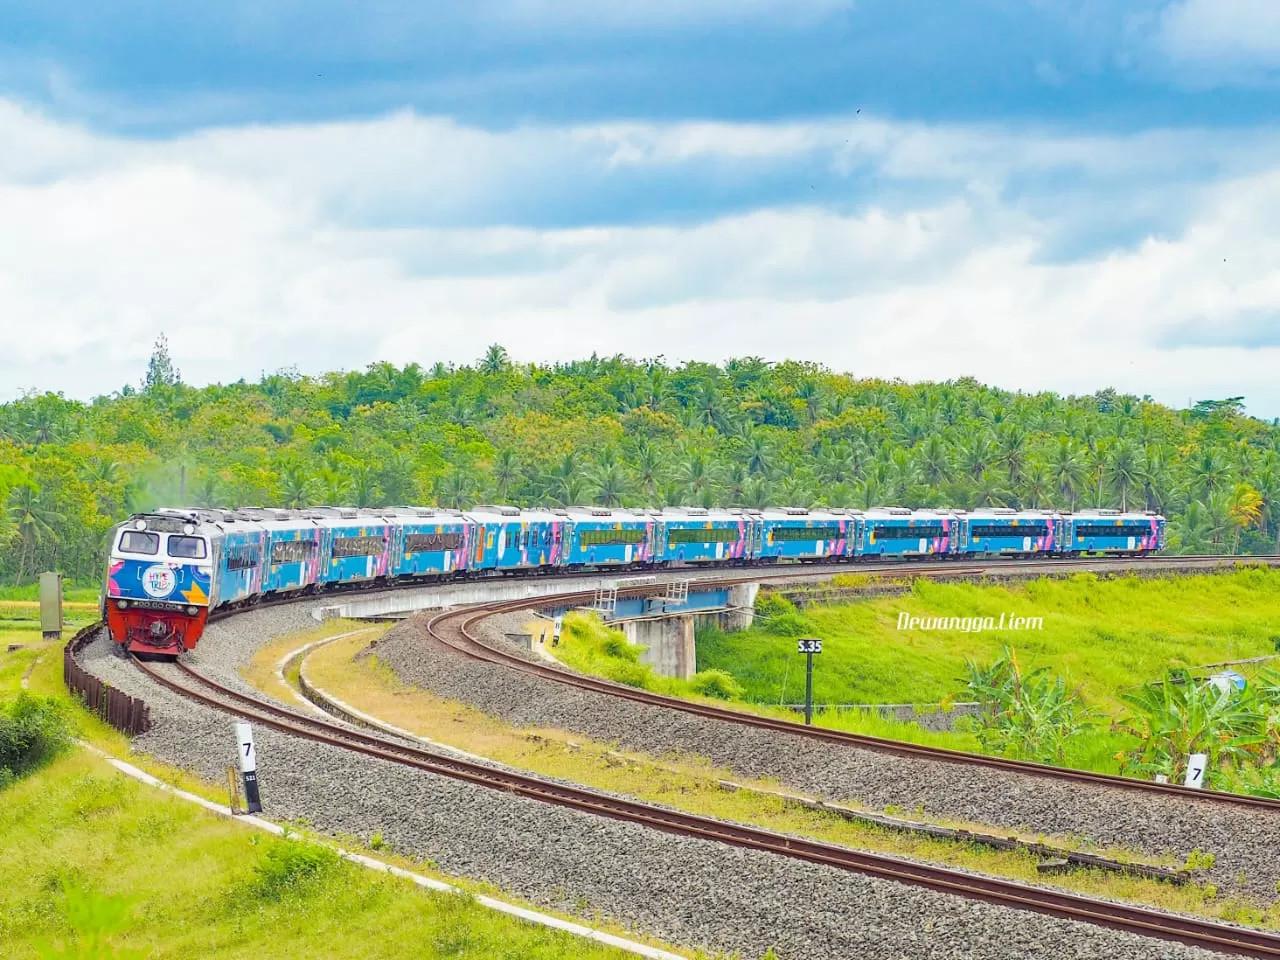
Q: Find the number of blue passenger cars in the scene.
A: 11